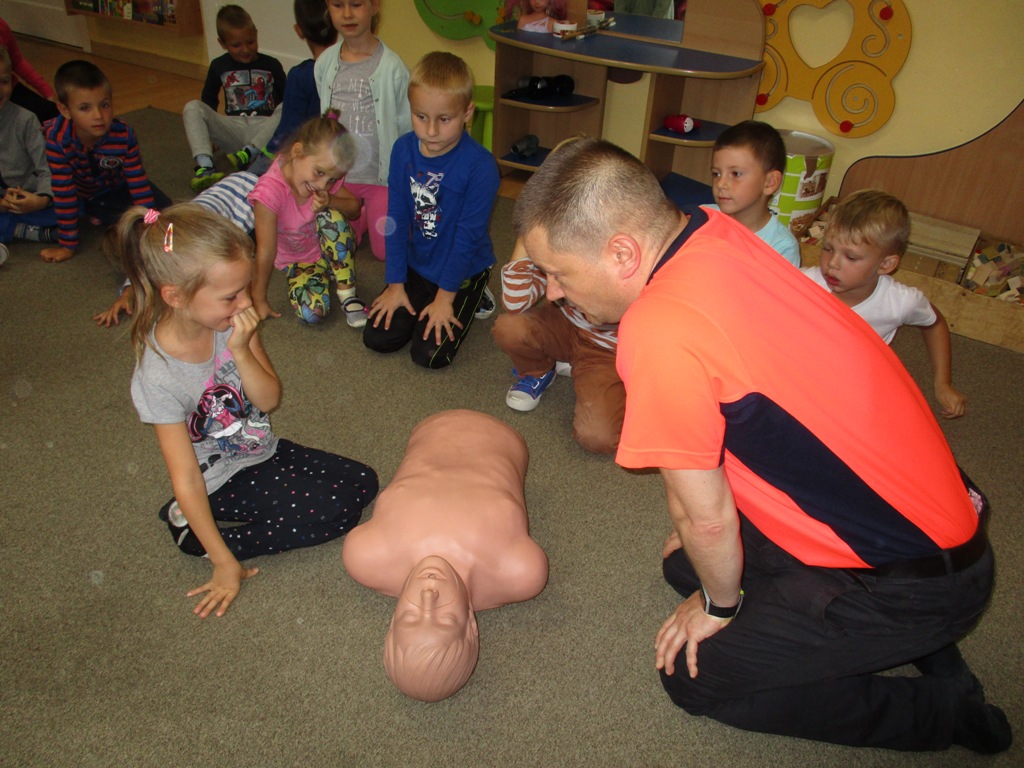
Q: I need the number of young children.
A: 13